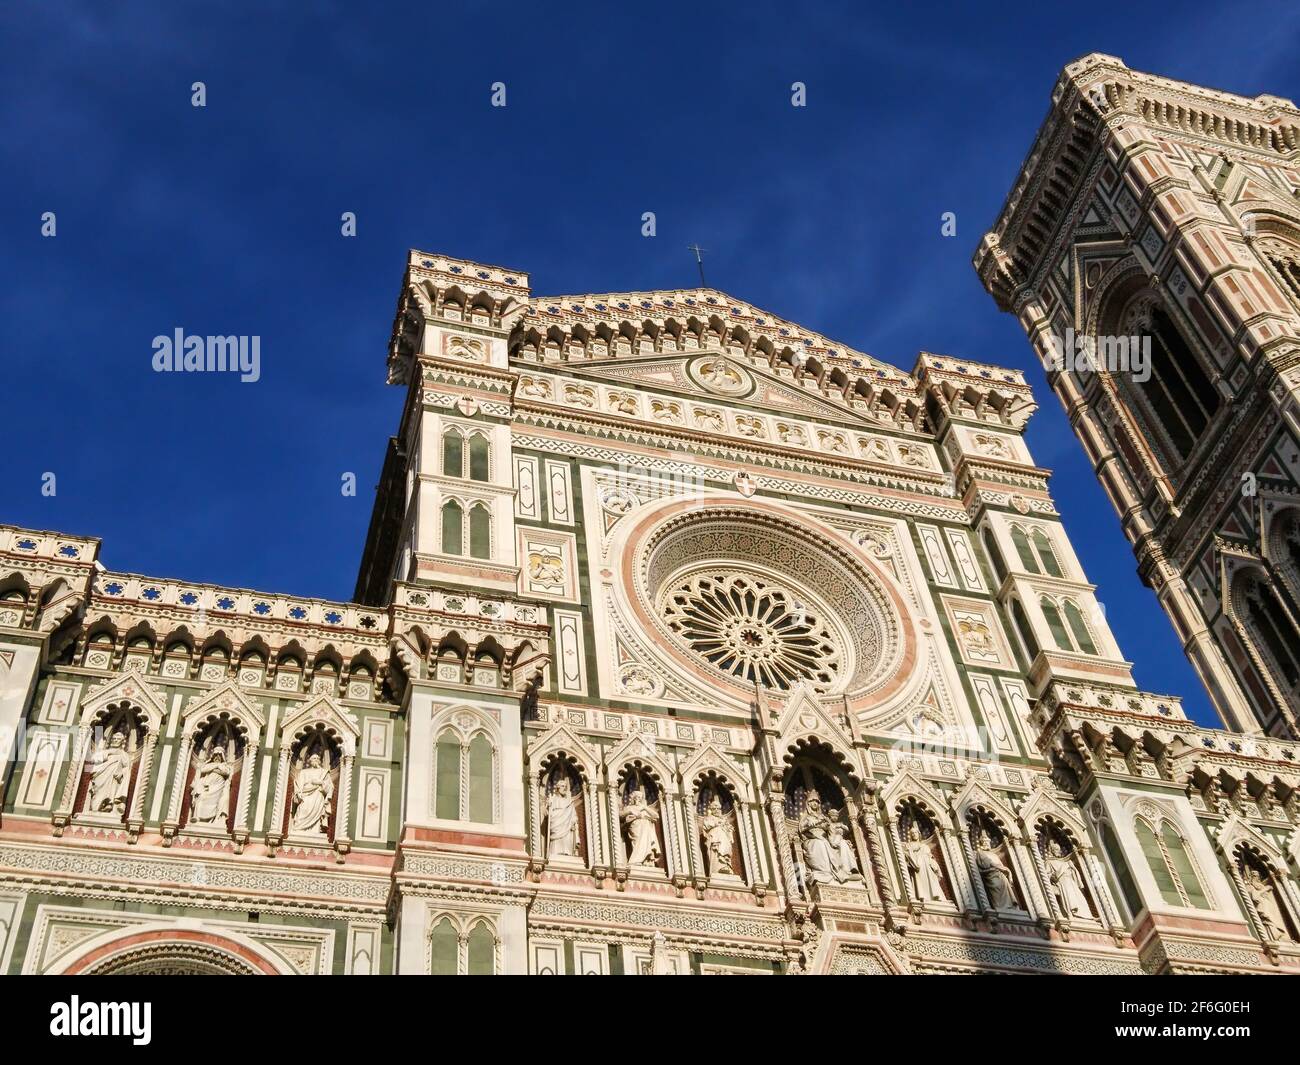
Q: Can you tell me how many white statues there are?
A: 11